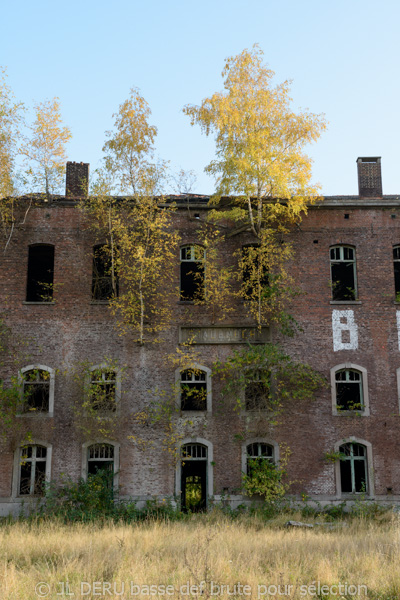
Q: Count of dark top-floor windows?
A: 6